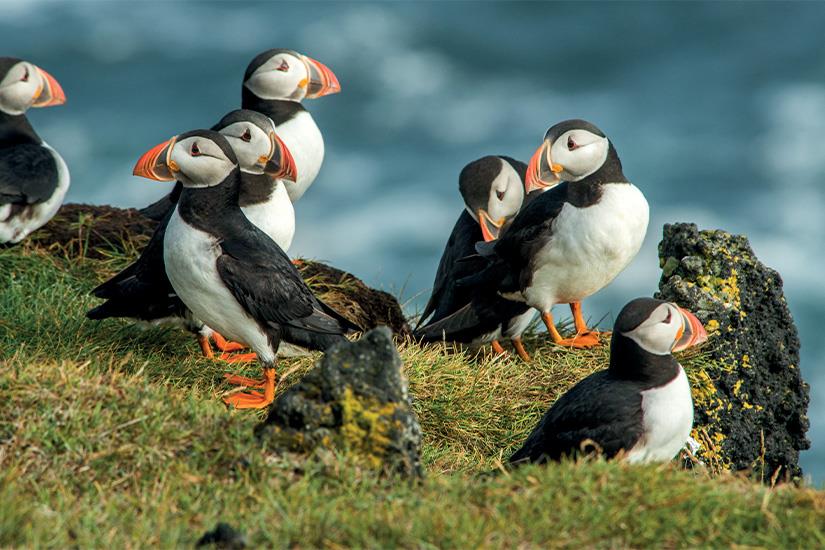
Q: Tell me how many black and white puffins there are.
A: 7